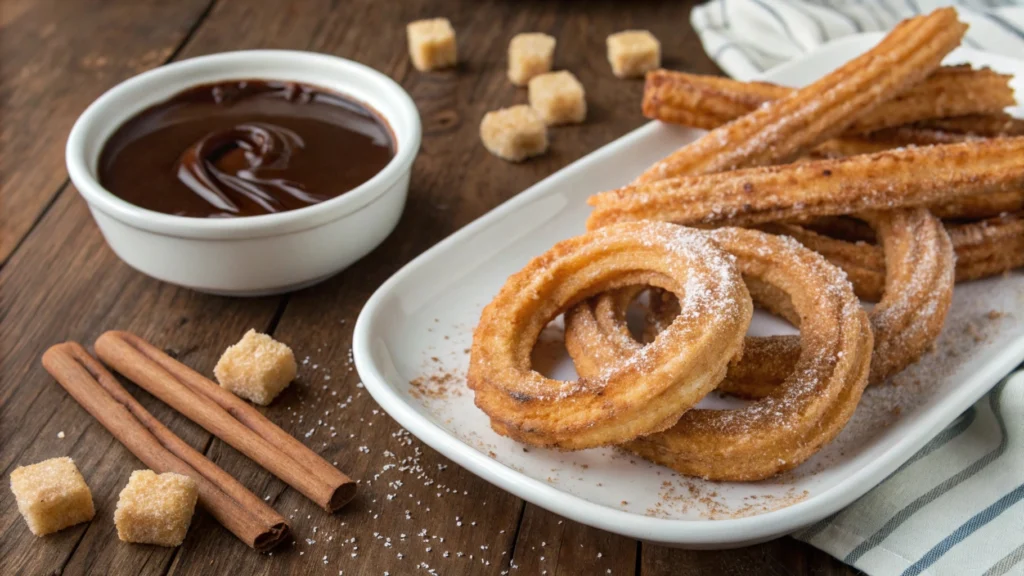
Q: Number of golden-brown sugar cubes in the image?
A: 8